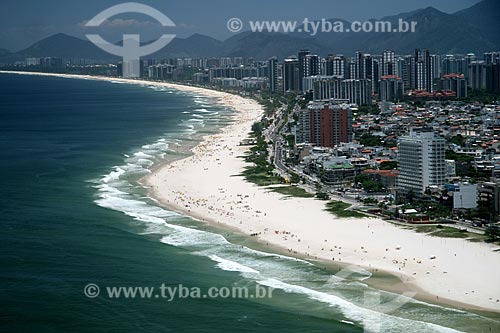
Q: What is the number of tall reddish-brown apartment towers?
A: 1